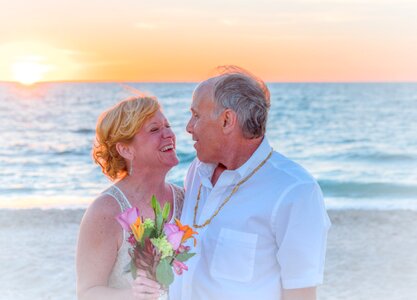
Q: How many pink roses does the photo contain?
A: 2